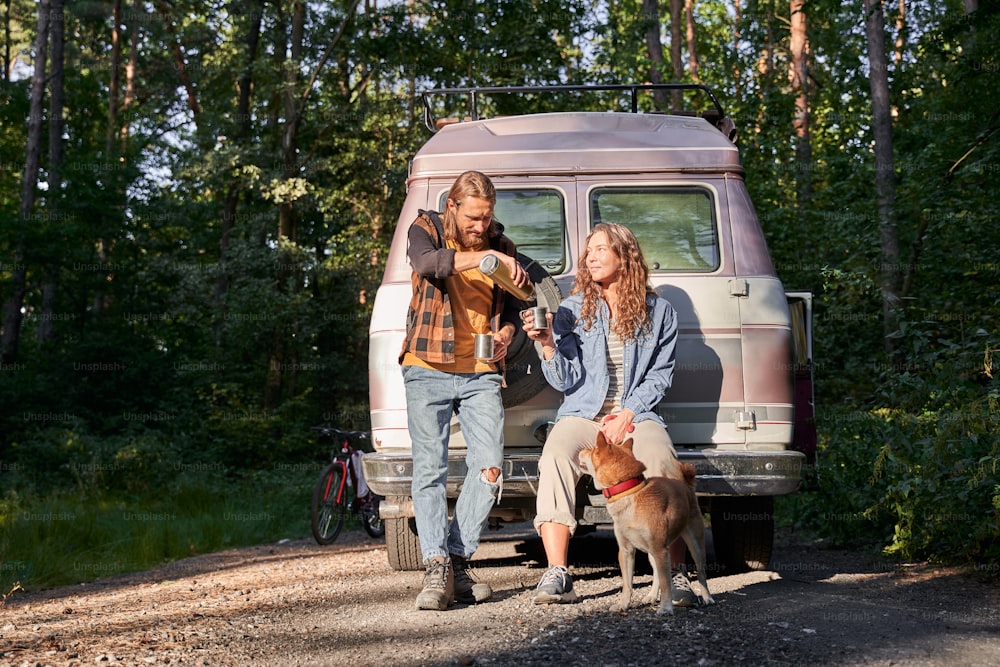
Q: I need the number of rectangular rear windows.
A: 2